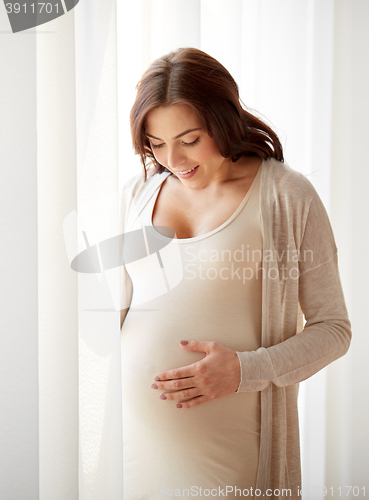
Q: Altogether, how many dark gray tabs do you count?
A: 1